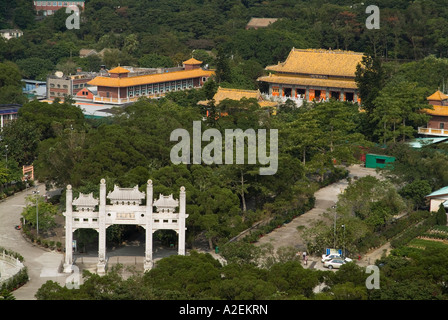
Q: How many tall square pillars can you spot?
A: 4